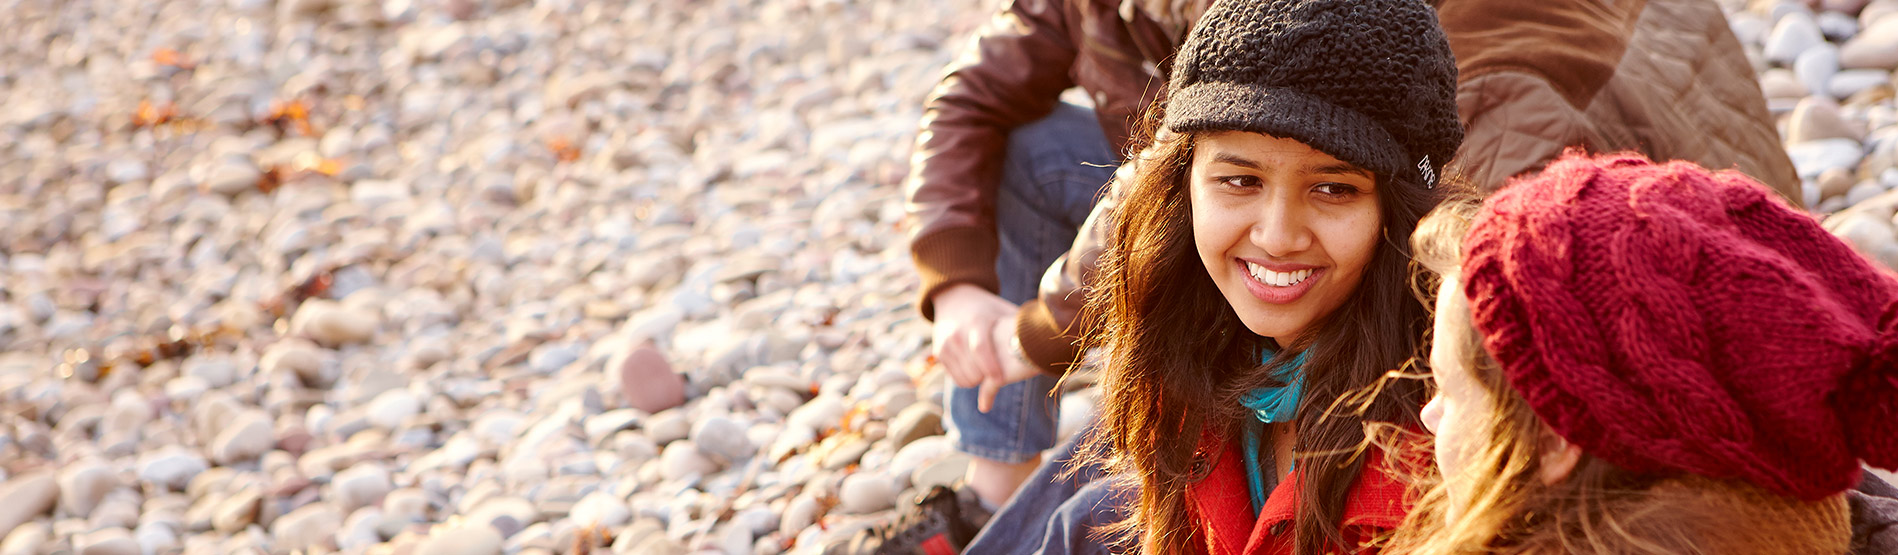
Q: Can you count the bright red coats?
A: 1